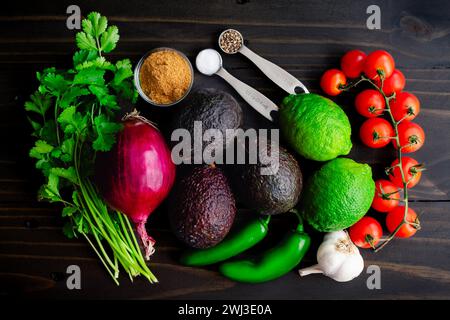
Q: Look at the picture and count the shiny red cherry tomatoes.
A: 12